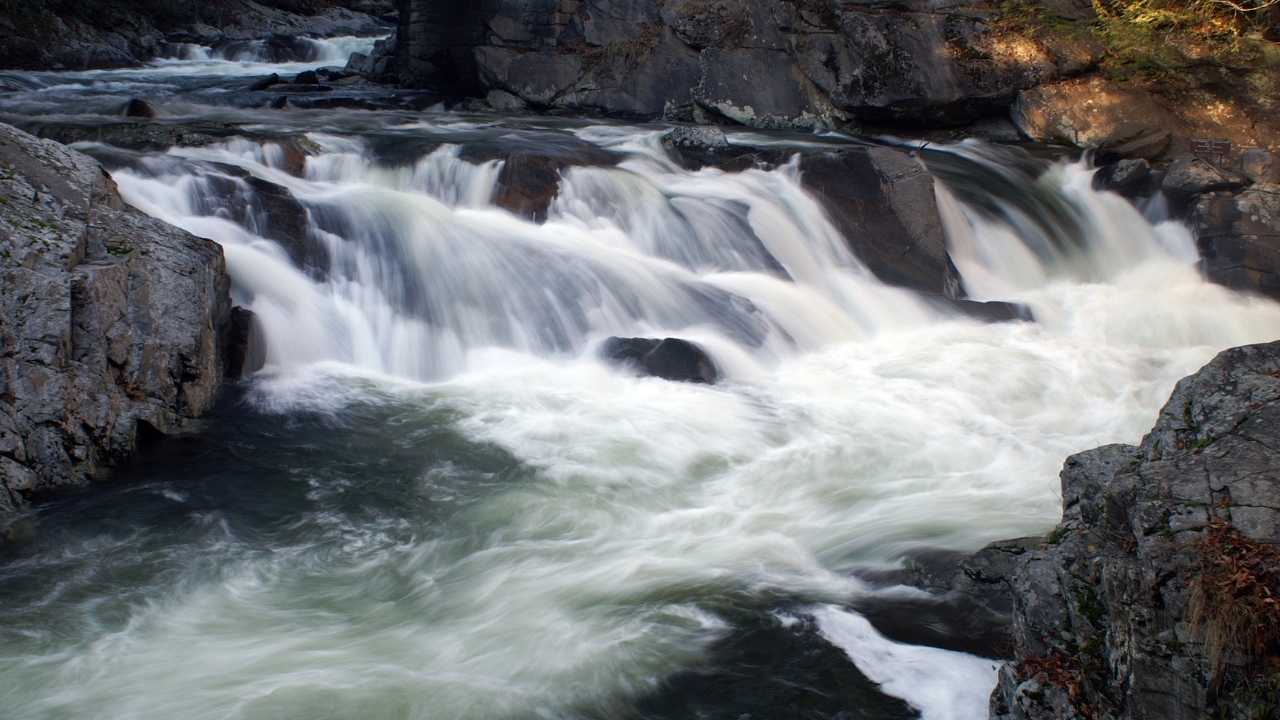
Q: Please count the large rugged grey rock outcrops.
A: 2